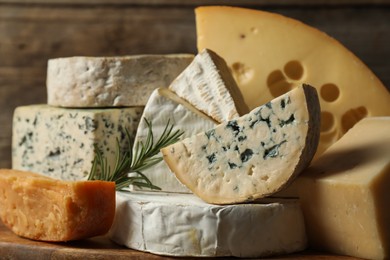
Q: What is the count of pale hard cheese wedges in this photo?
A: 1